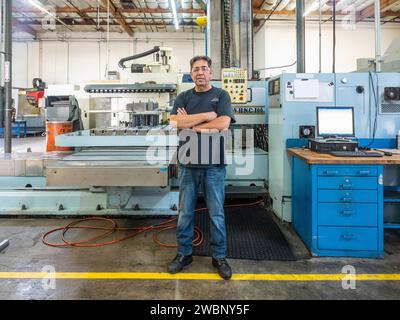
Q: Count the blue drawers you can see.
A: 5